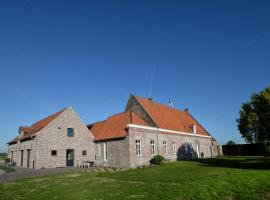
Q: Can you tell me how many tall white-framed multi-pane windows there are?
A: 4